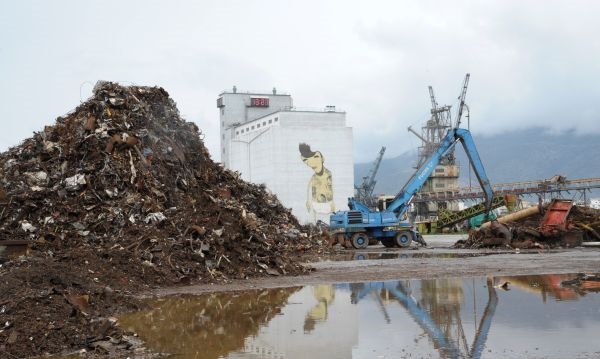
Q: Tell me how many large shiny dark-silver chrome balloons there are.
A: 0